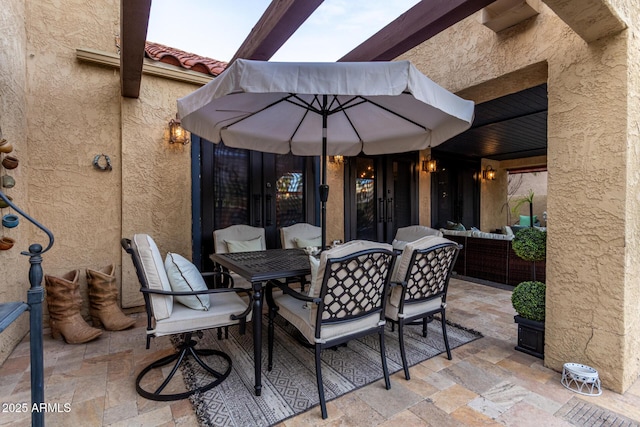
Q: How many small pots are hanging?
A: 6